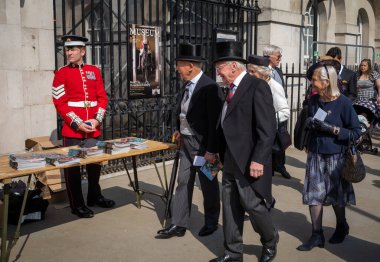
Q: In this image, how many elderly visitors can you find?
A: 5